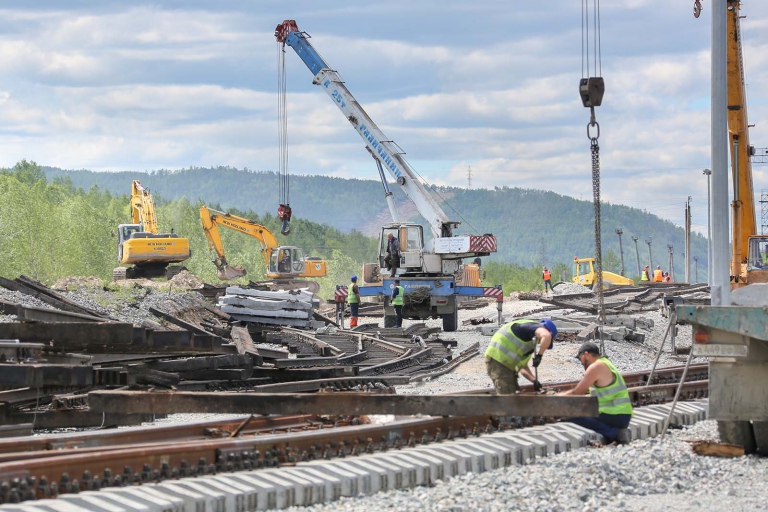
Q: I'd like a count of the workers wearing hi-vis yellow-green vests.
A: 5